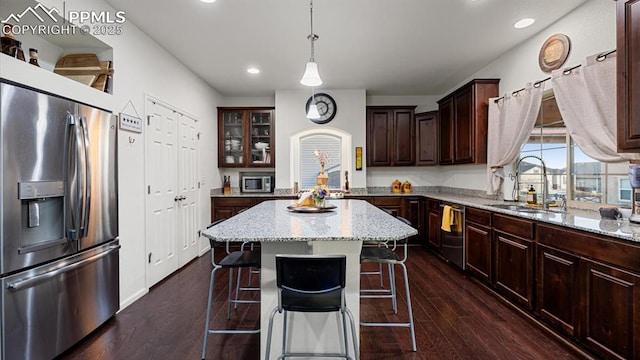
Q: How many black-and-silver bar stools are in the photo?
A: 5